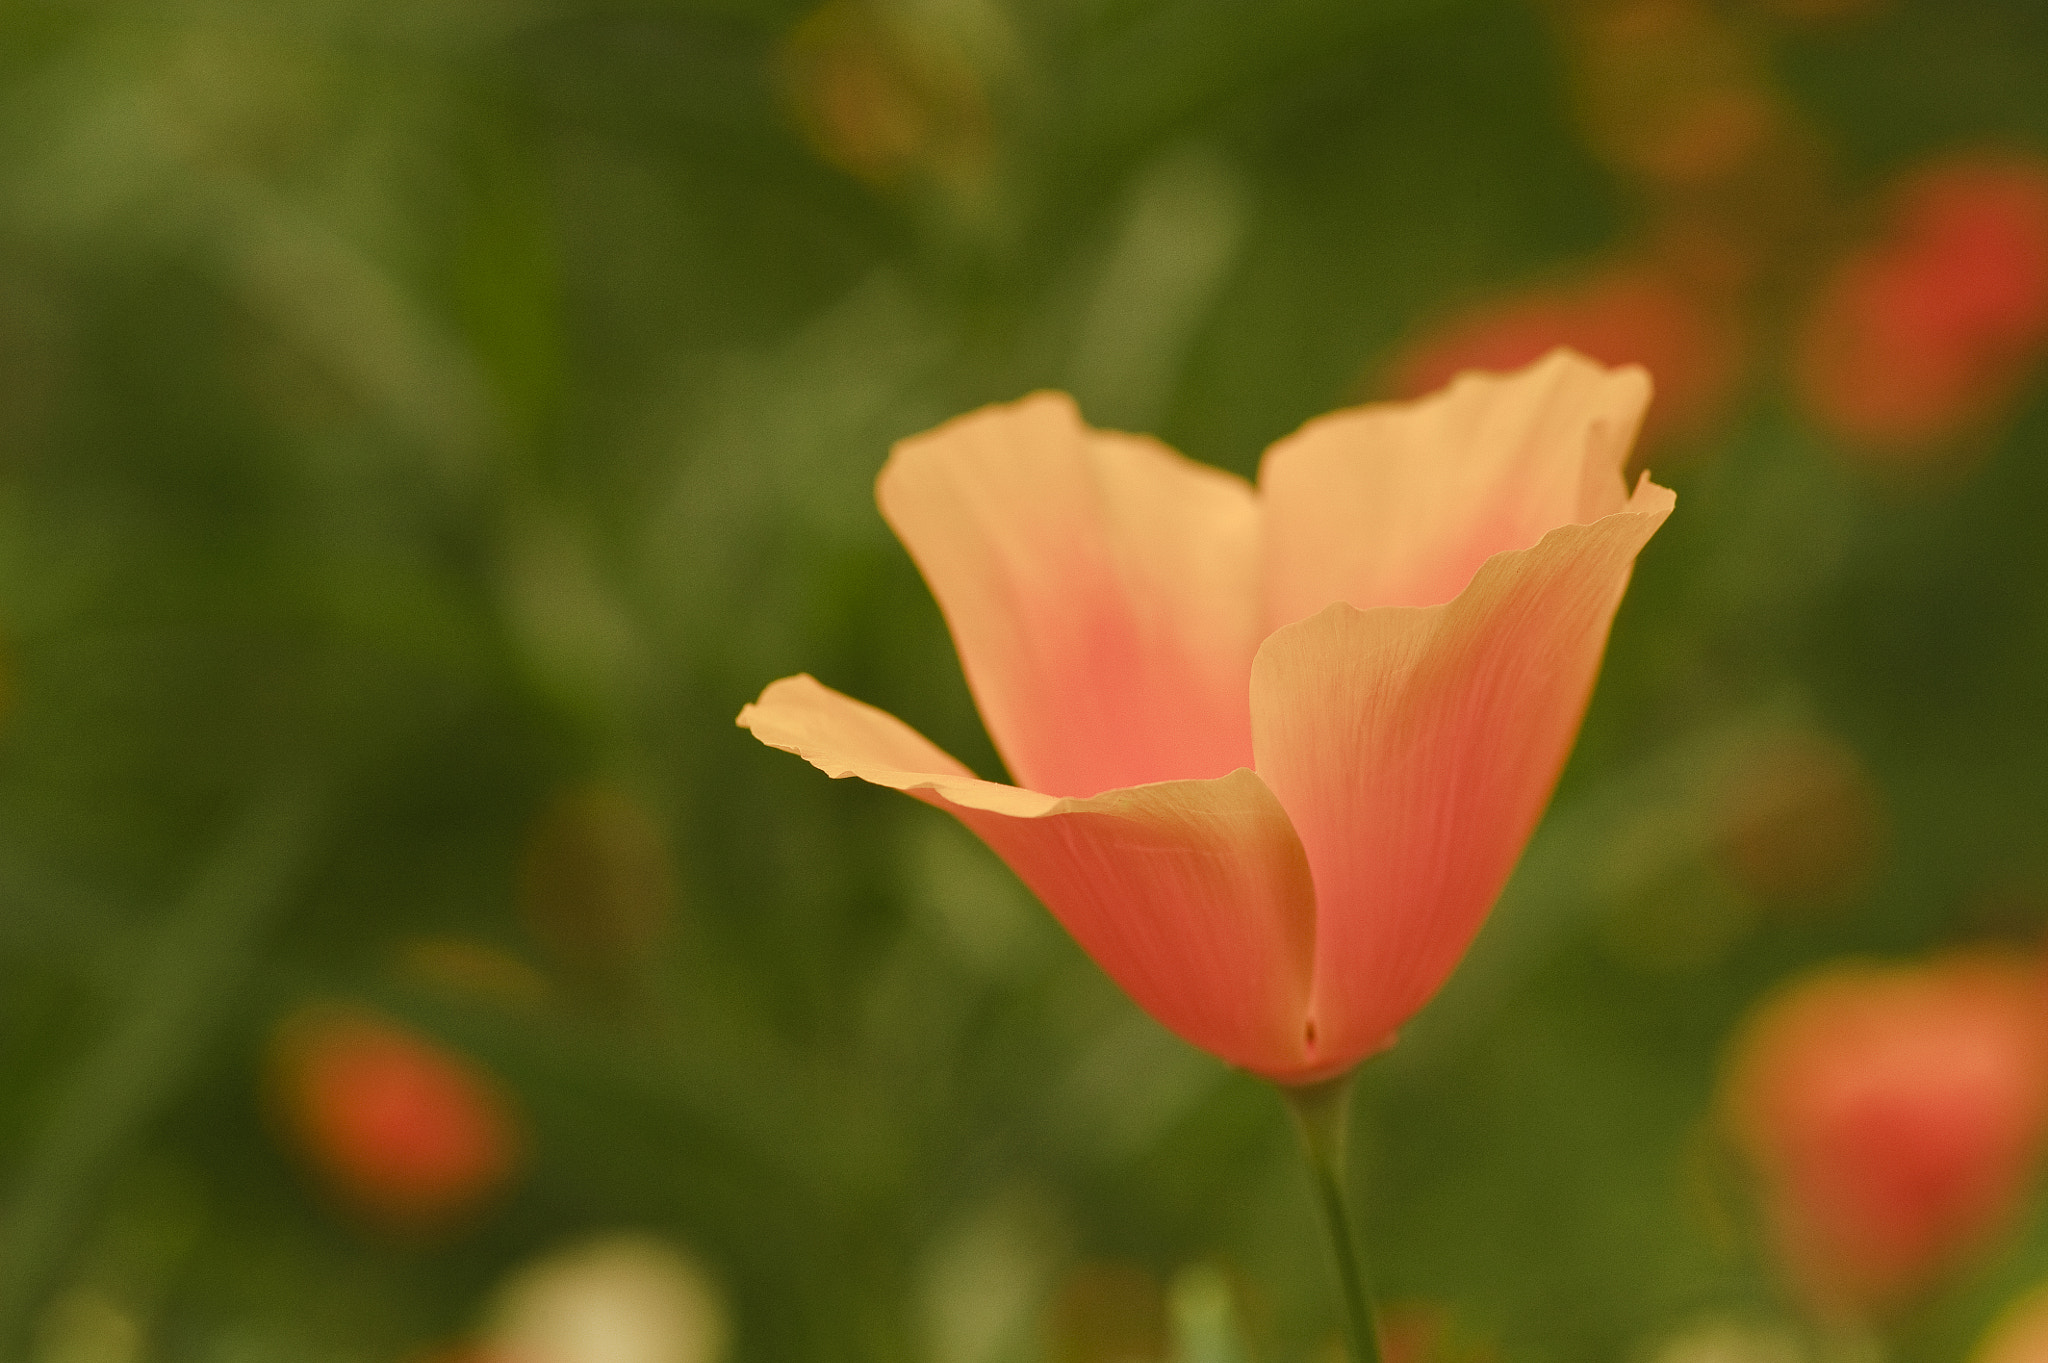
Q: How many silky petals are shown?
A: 4